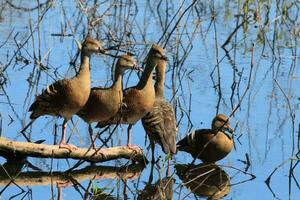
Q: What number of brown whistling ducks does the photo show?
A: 5